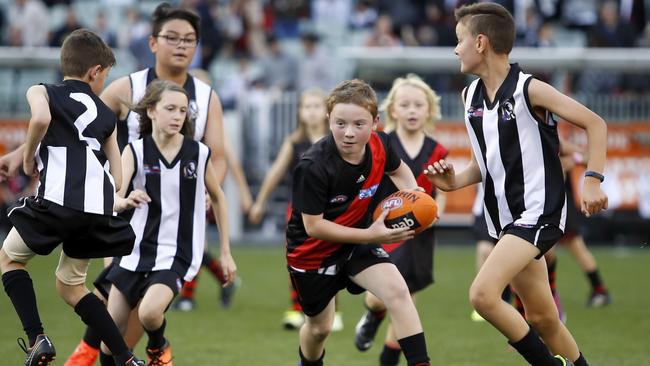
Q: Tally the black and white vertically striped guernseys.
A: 4